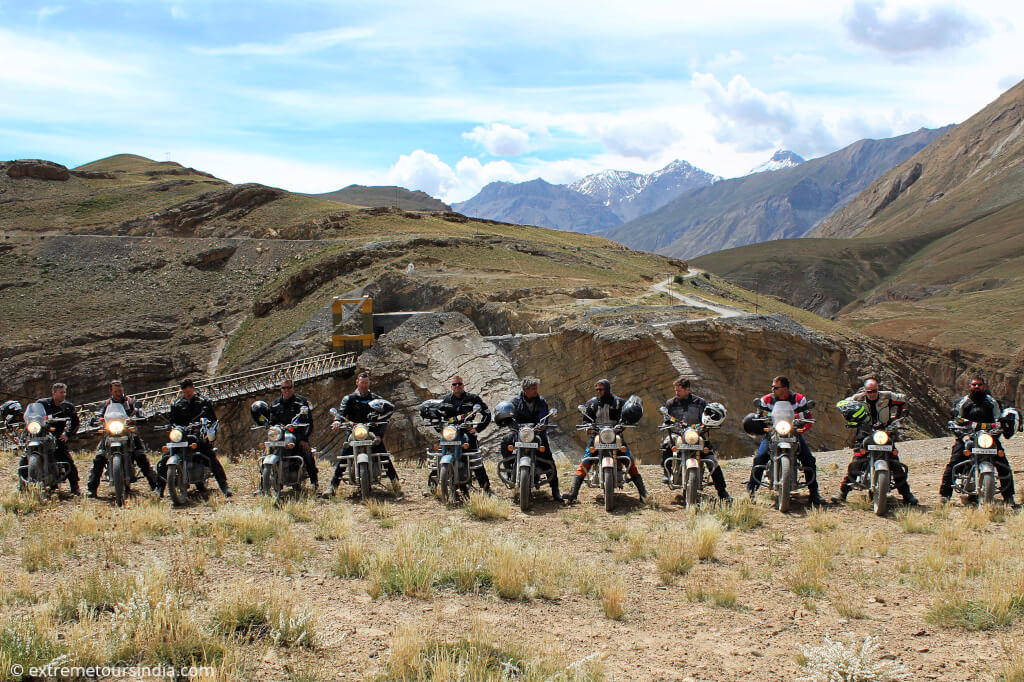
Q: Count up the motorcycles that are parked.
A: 12